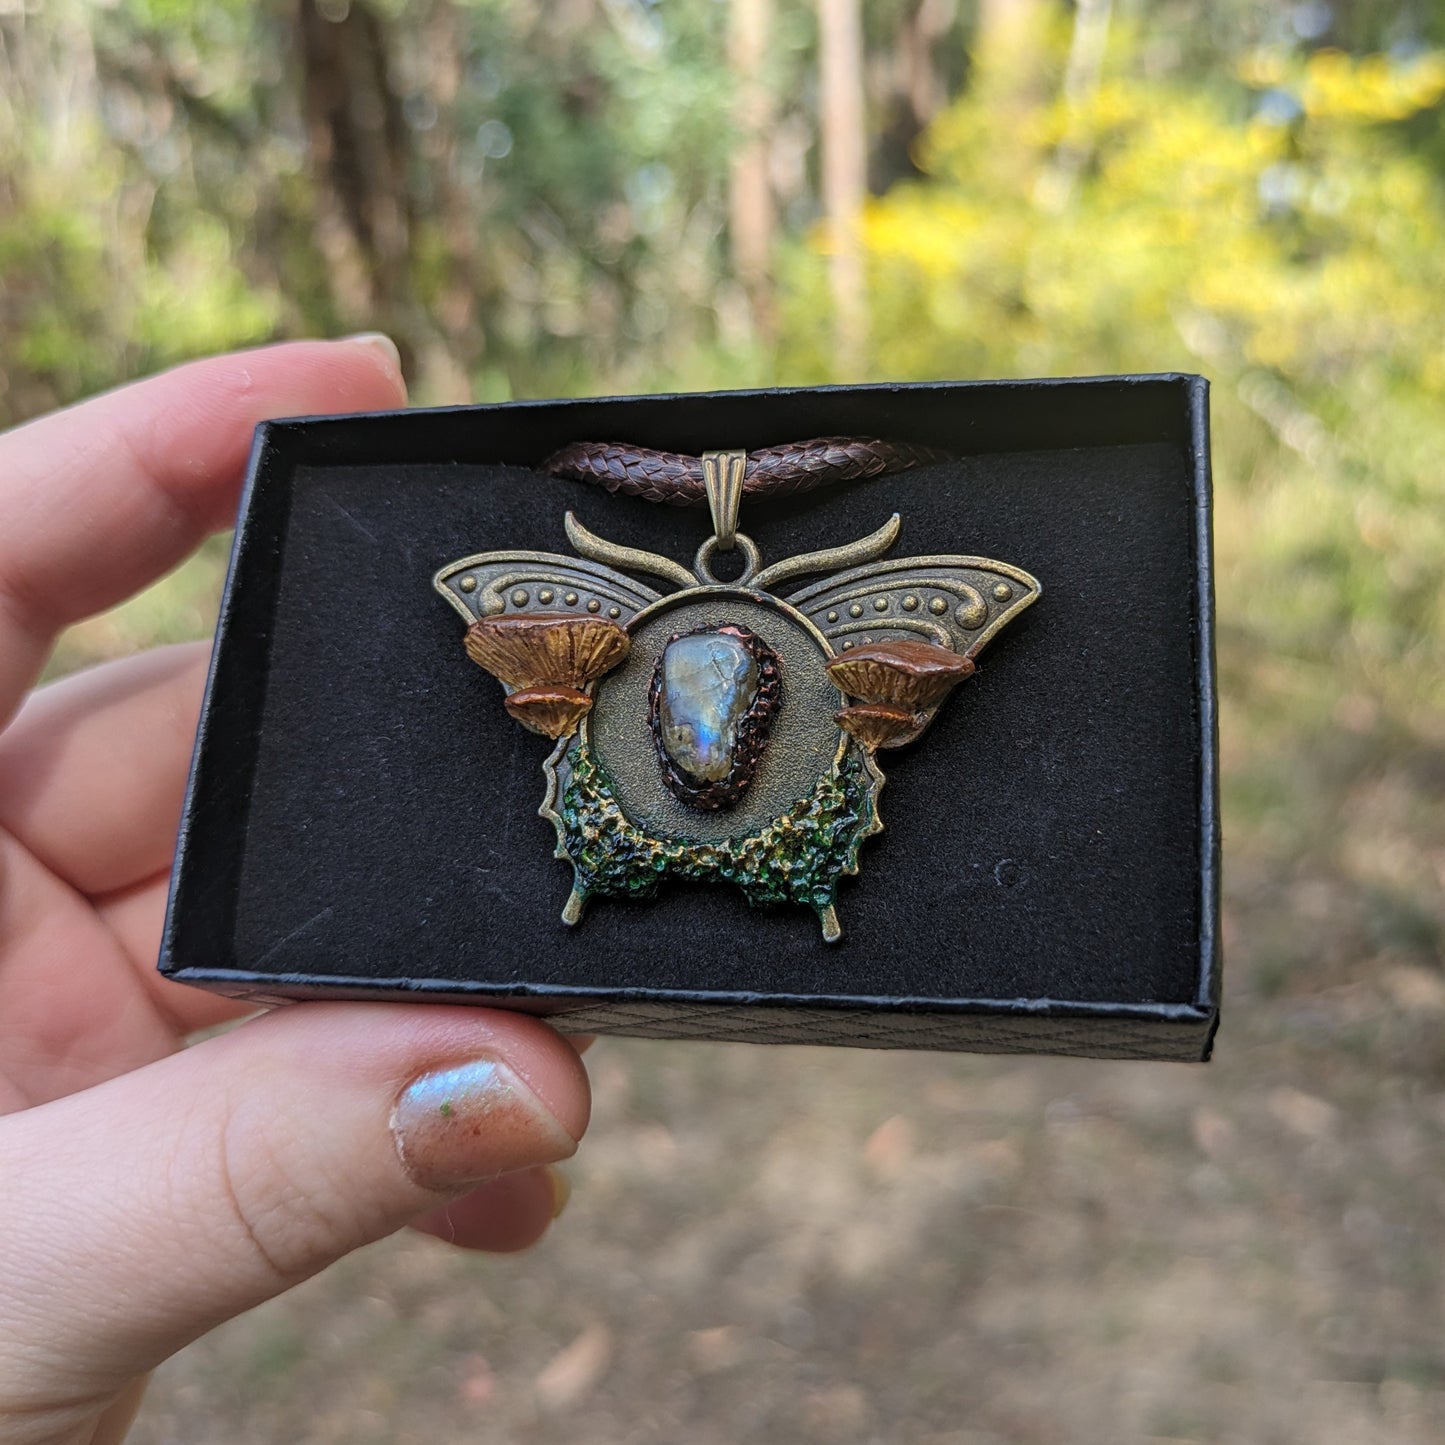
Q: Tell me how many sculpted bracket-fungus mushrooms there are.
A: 4